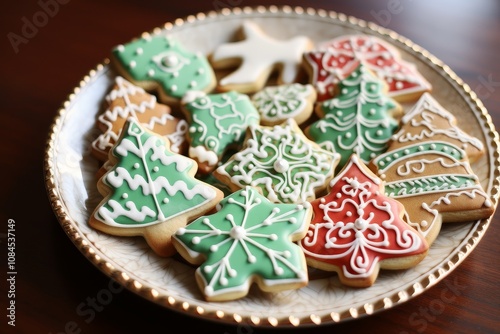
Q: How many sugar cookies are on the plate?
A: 12